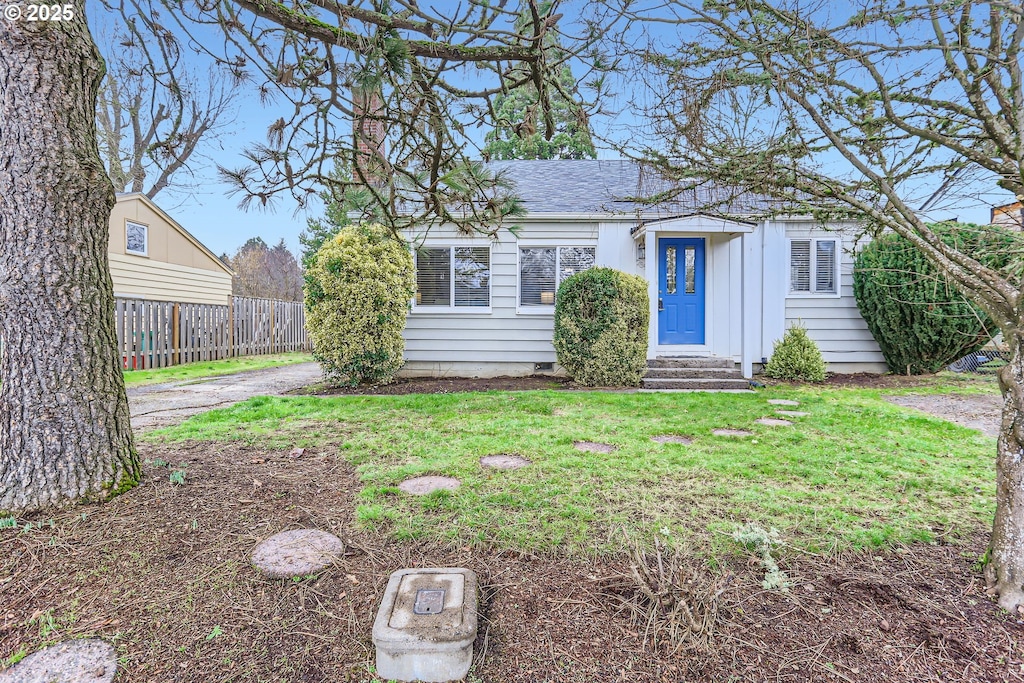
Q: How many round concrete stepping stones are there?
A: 10